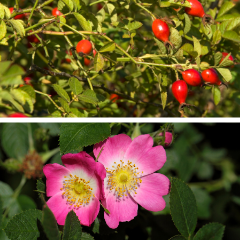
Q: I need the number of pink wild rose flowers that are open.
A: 2